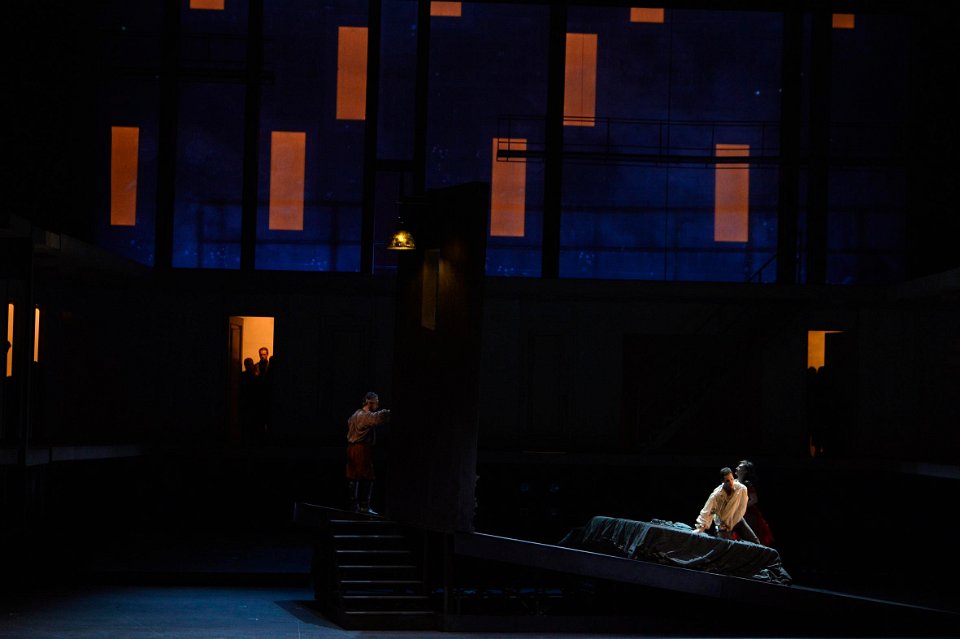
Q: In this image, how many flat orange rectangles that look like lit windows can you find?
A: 10